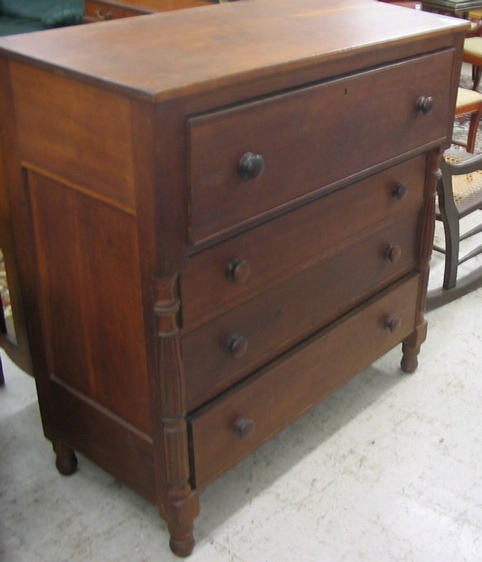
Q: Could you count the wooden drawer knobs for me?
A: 8